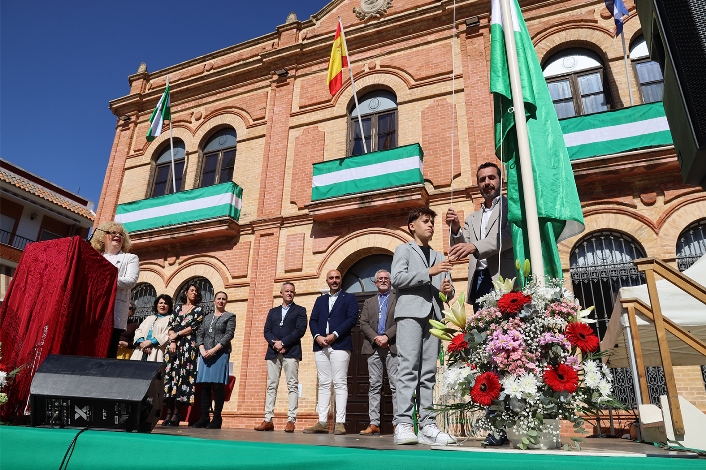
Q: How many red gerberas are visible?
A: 5